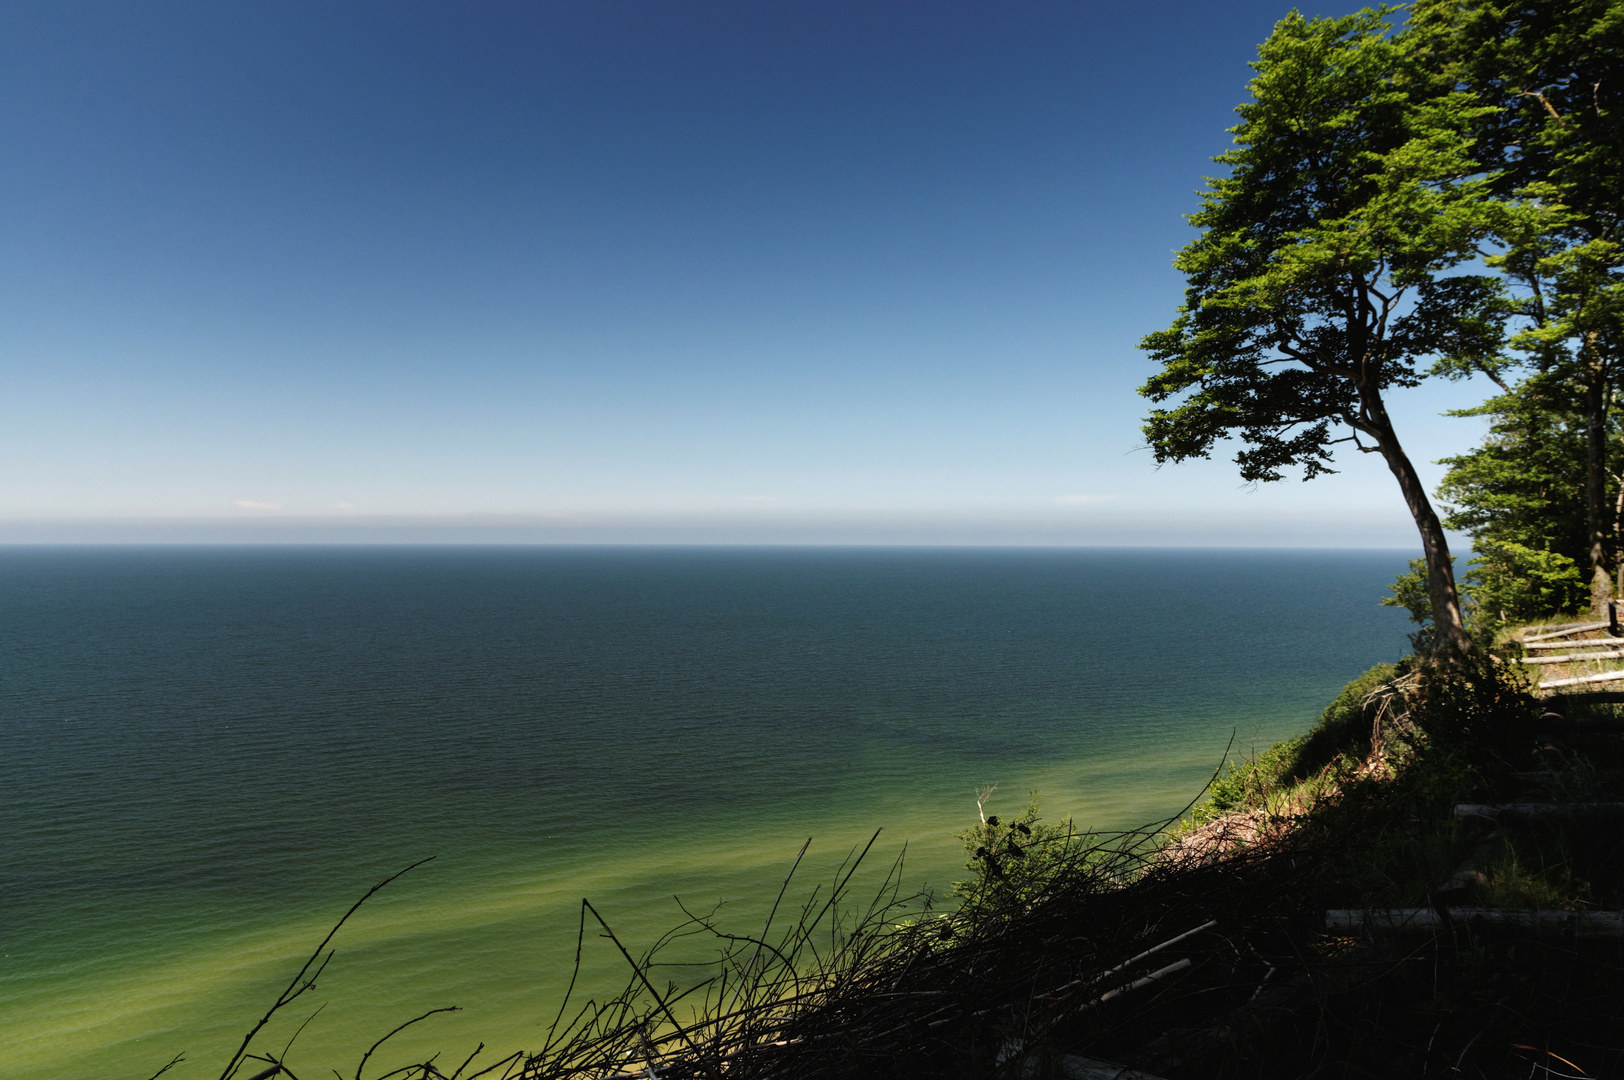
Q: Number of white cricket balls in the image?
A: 0